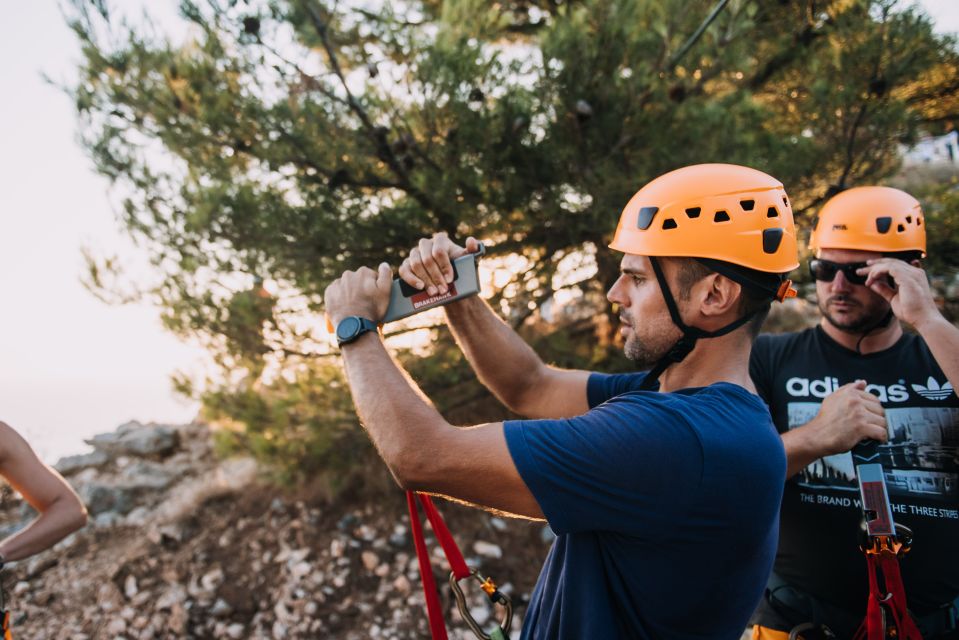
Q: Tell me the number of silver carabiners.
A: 1